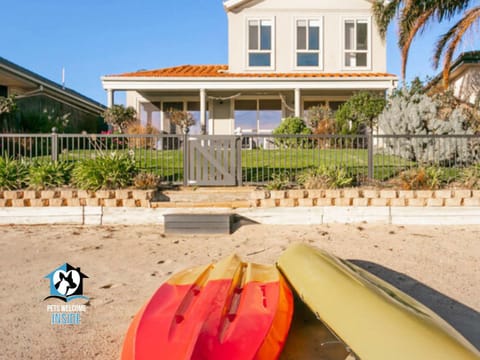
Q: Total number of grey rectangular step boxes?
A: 1